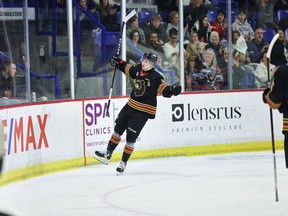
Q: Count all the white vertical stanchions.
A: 3